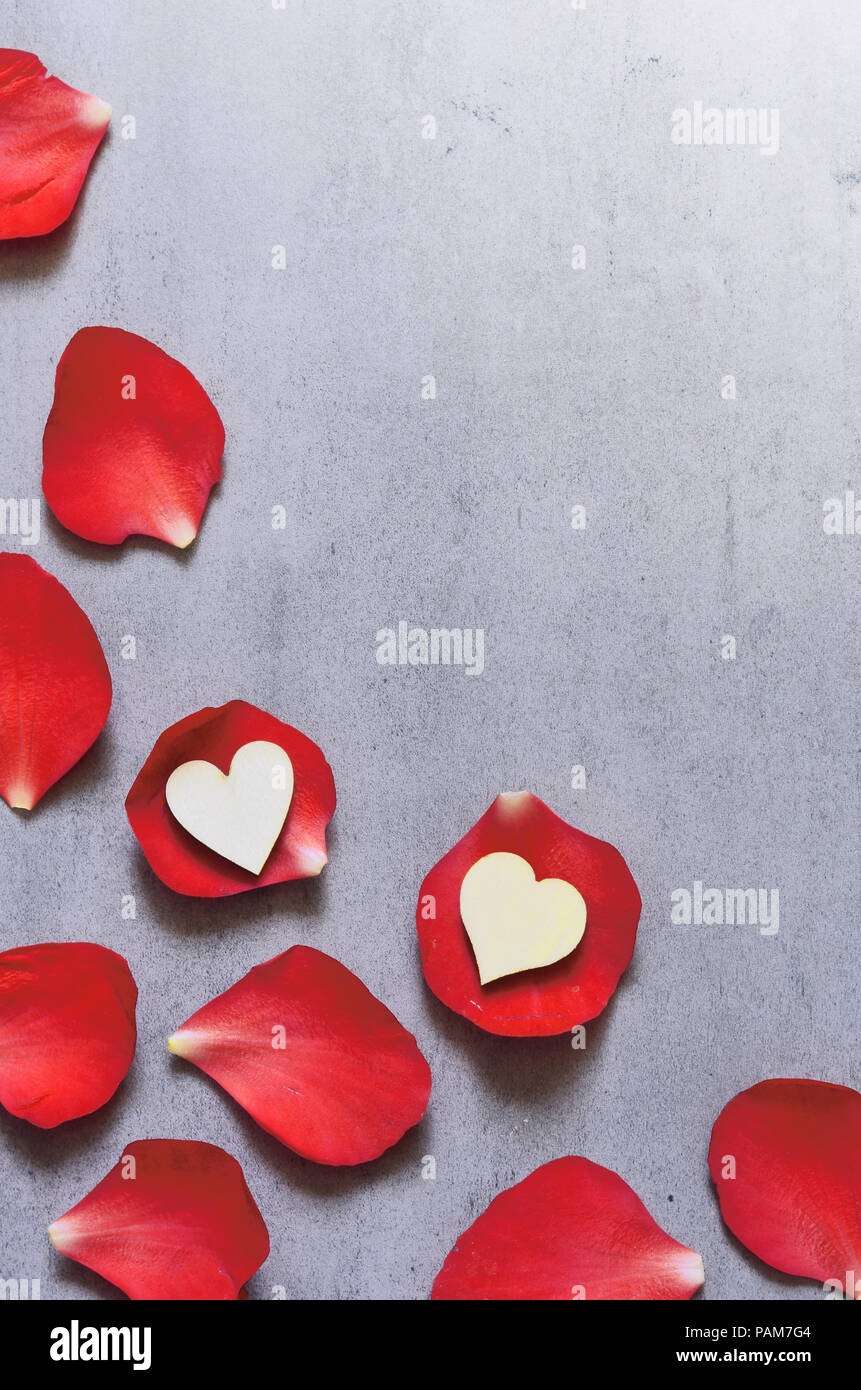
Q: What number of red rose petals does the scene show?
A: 10